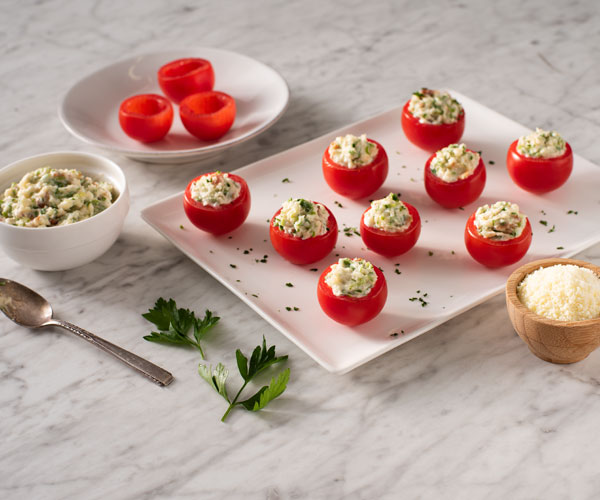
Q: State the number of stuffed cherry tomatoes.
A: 9